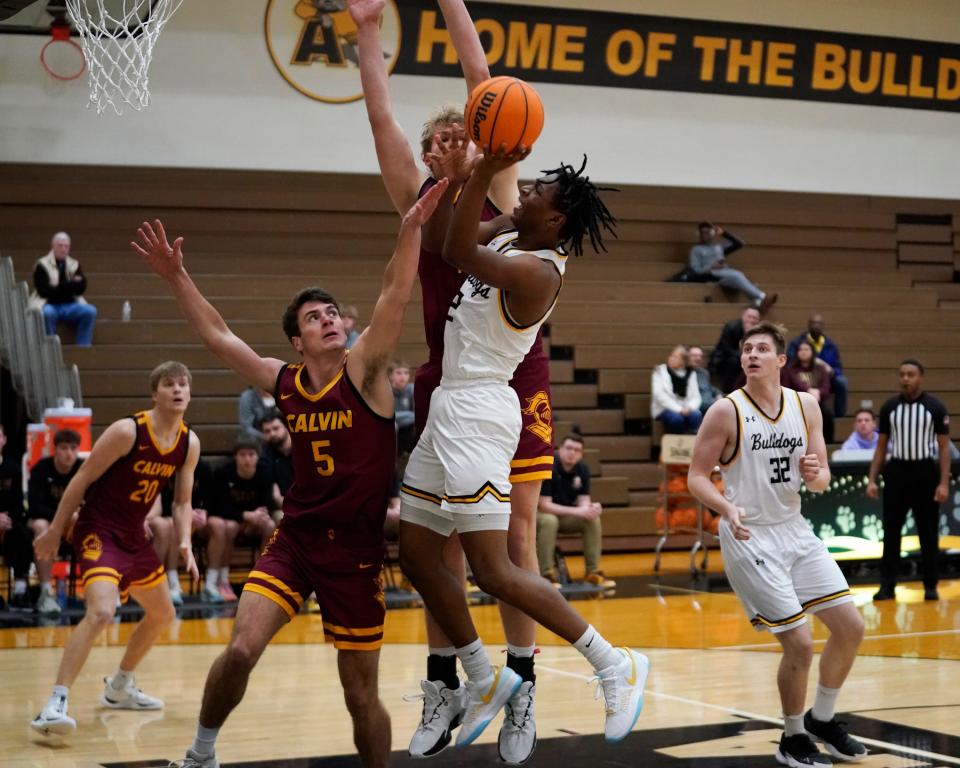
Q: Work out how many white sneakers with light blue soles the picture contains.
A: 2